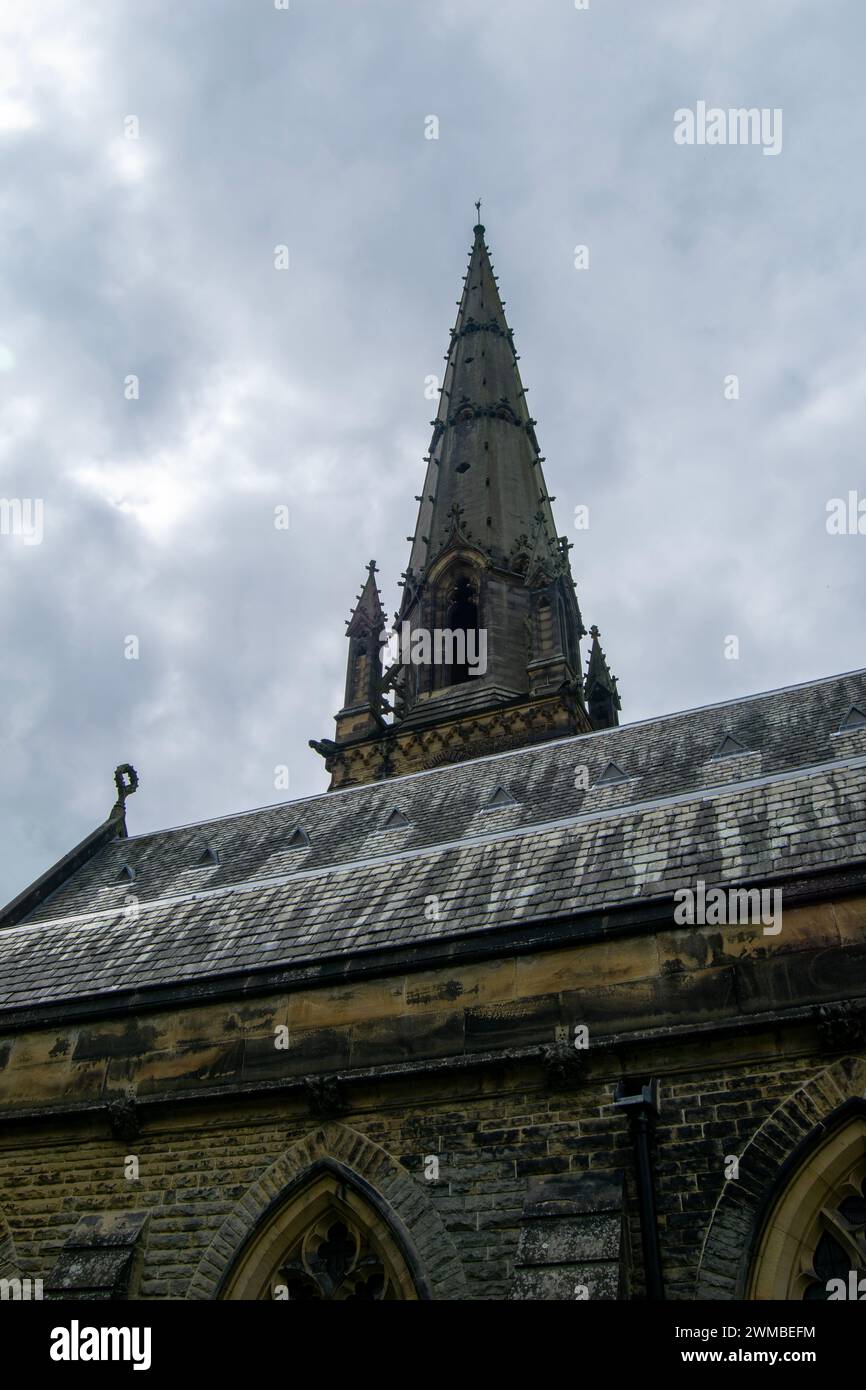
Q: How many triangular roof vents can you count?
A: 8